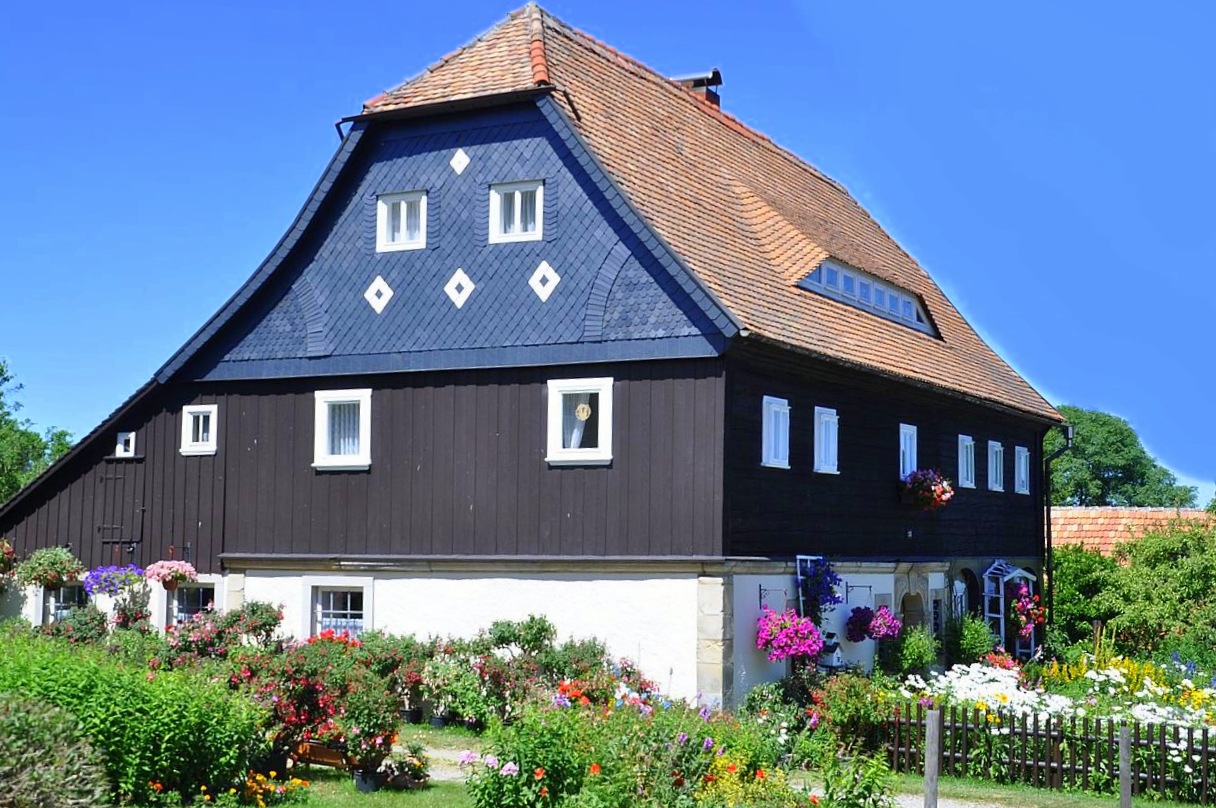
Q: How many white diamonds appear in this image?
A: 4